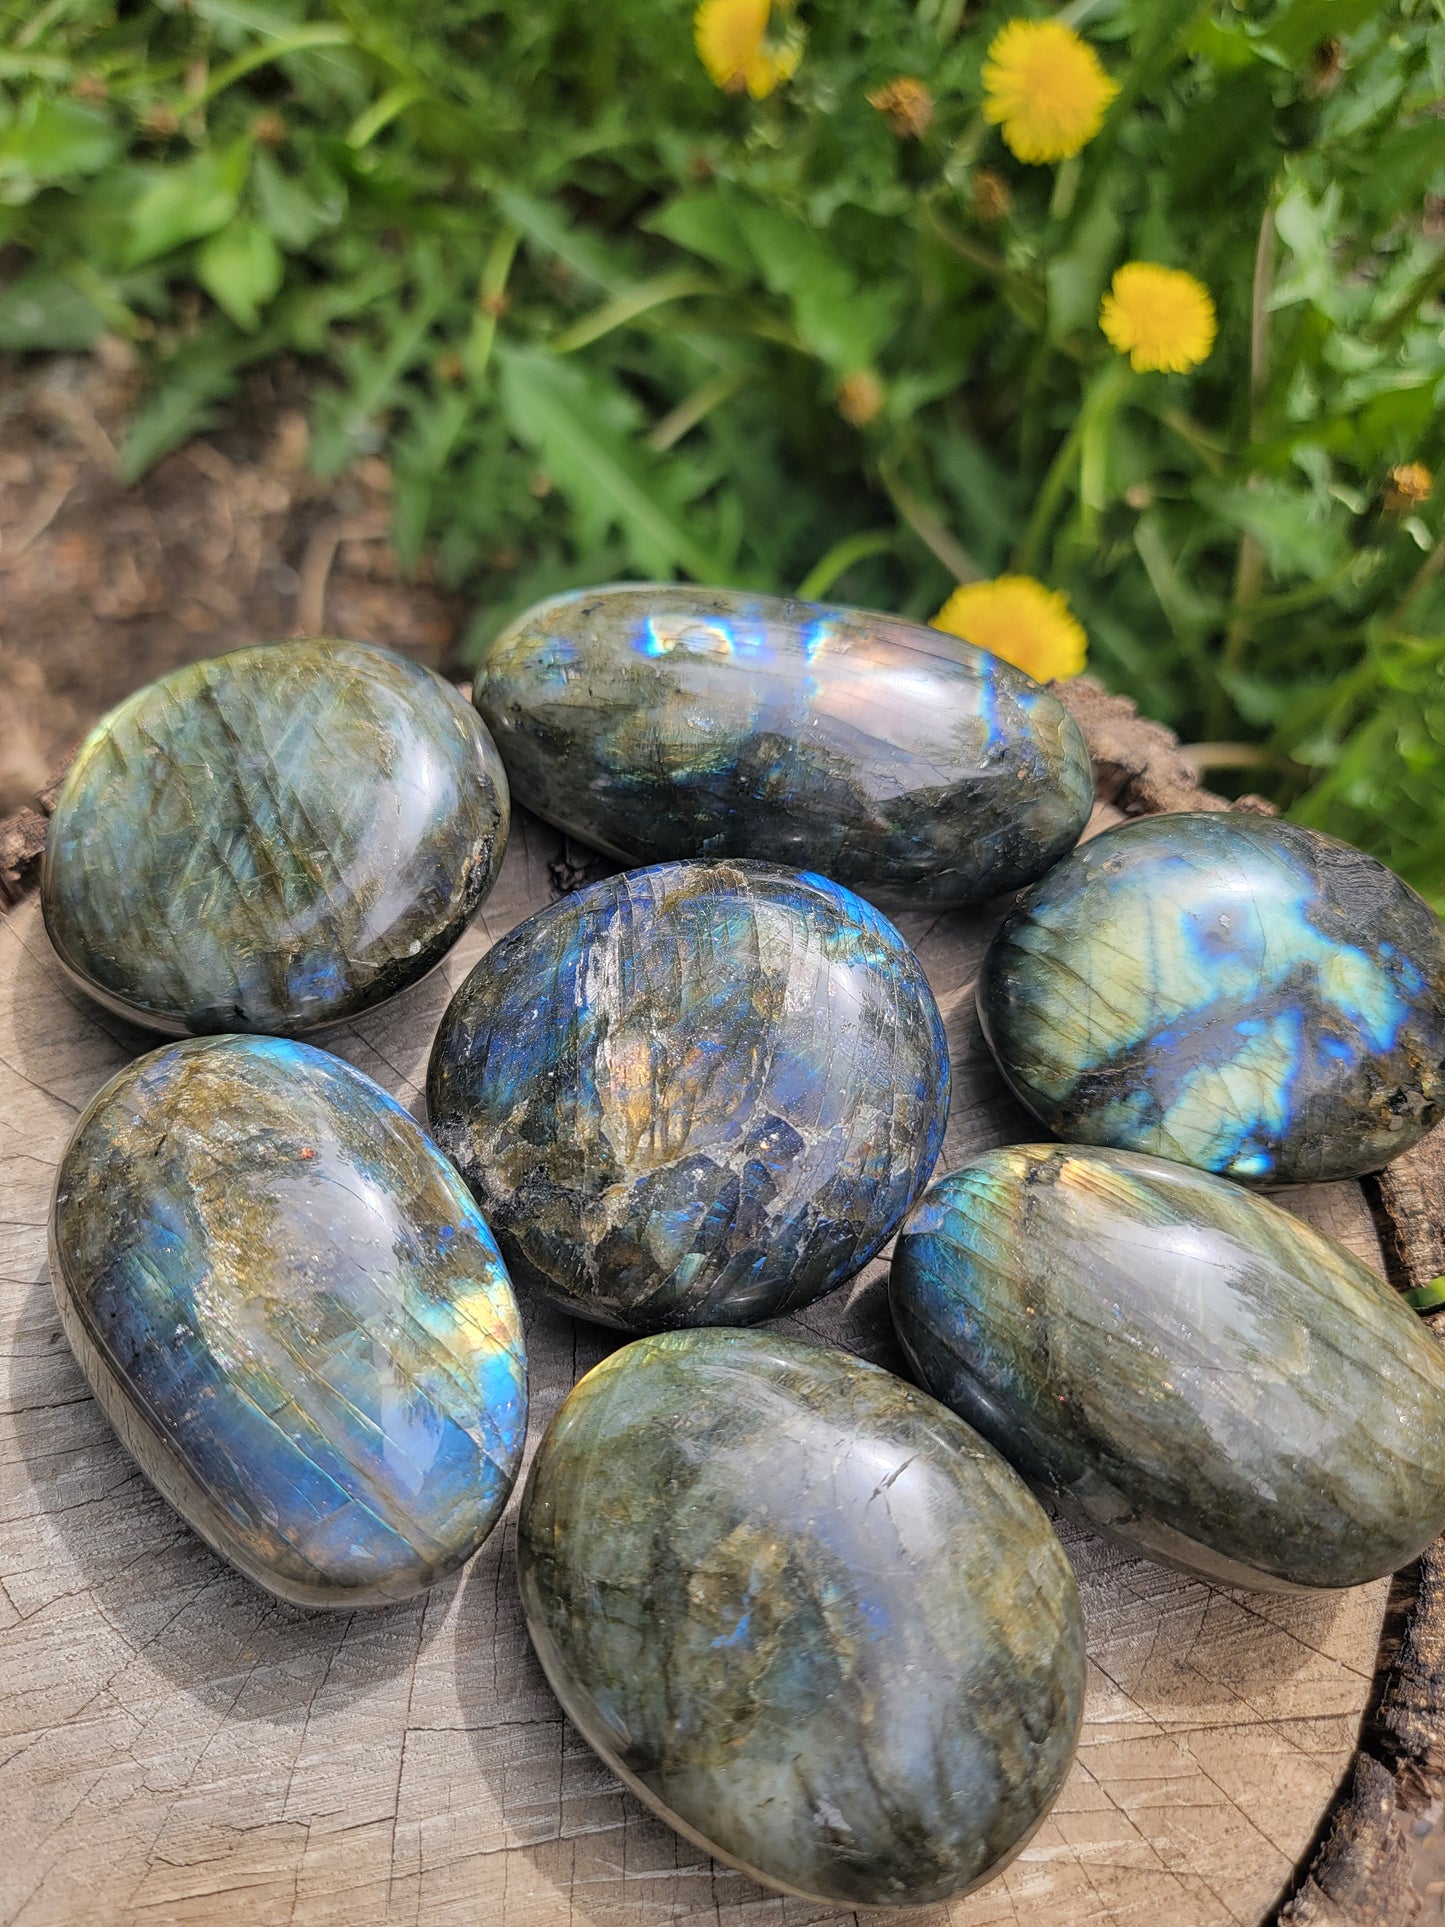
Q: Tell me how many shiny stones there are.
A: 7